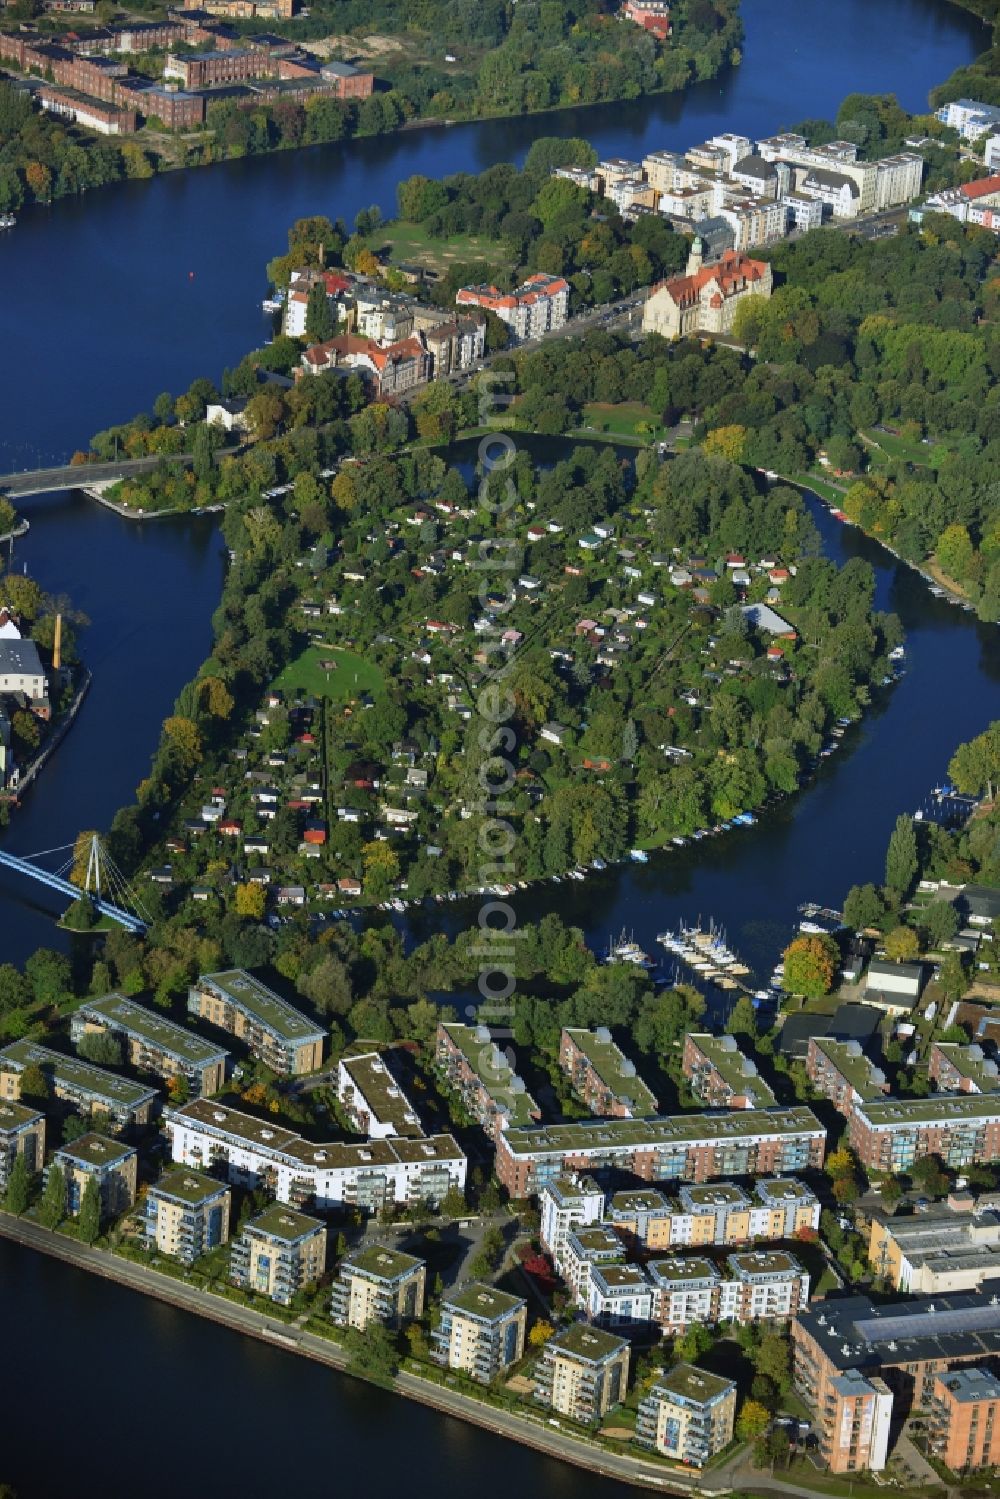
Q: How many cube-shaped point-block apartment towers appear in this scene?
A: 8